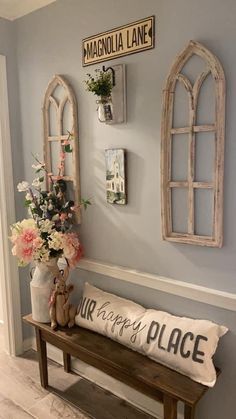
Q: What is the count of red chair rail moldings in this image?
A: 0